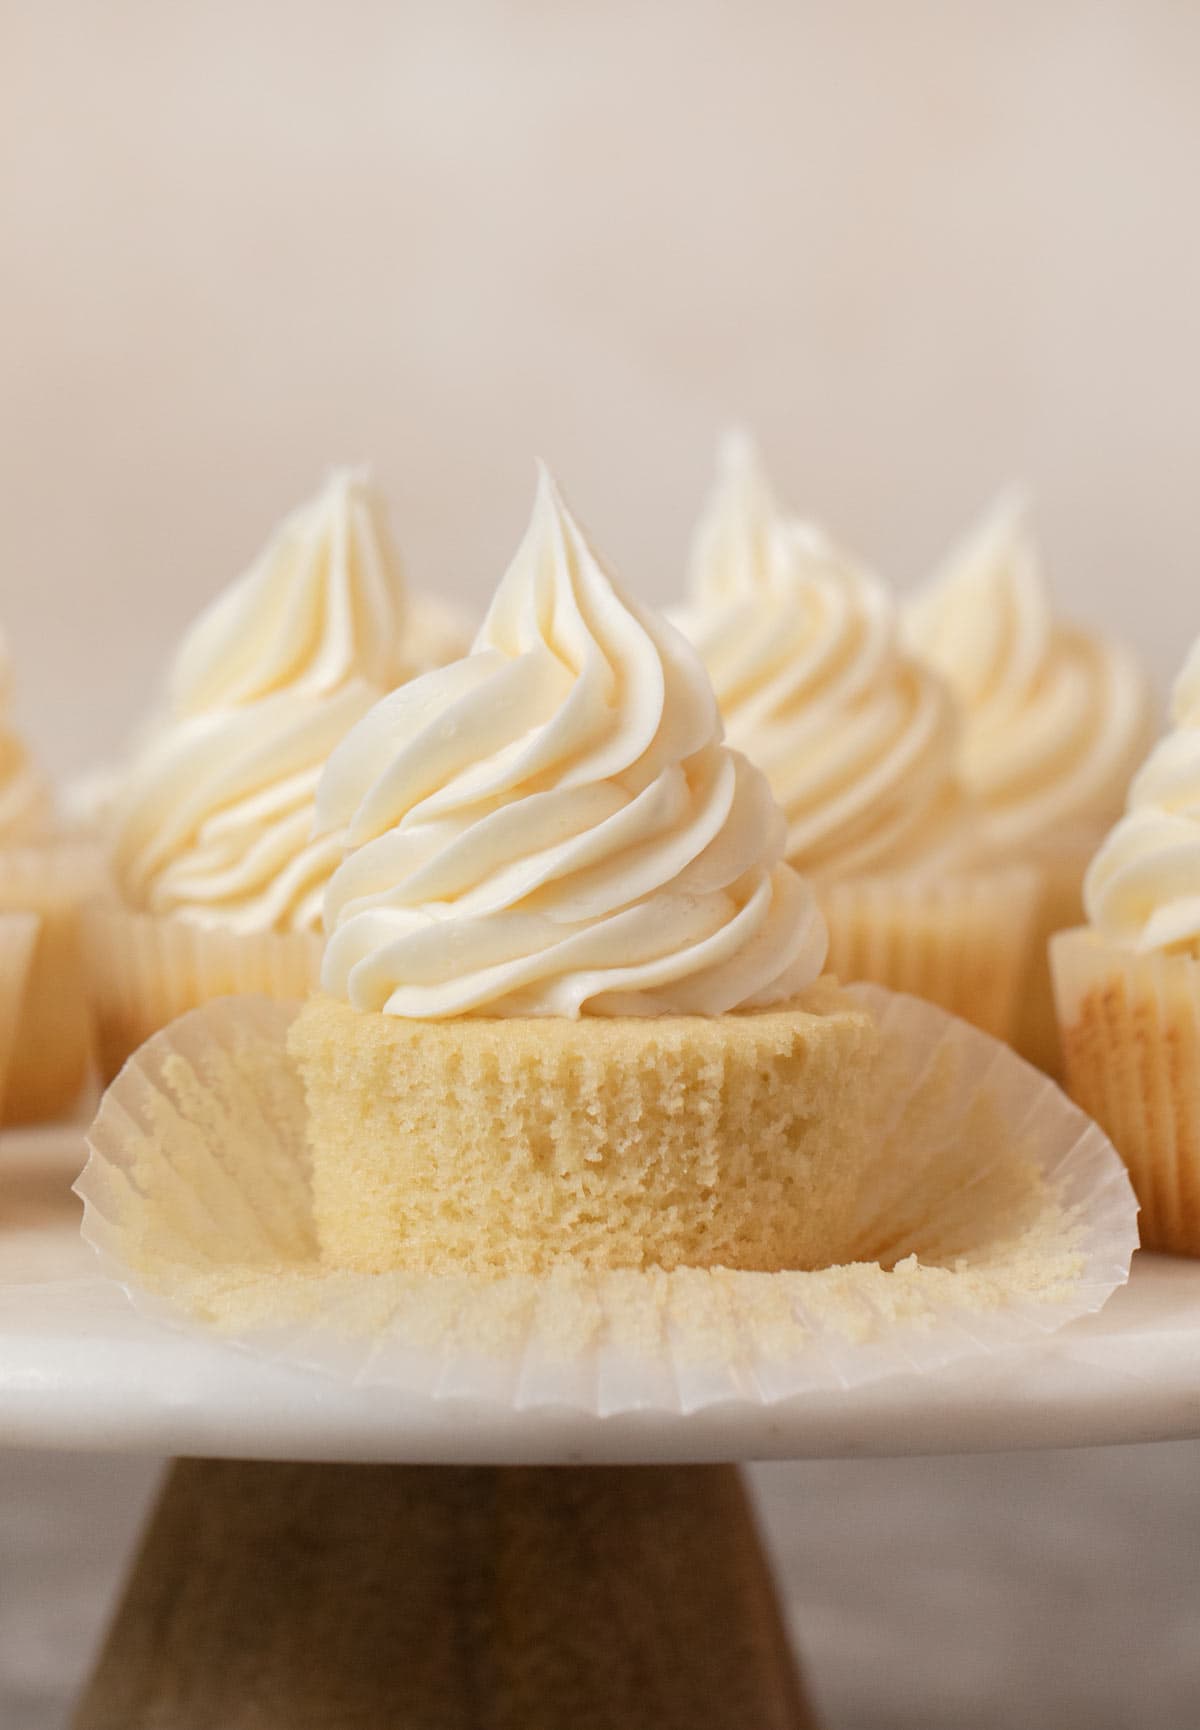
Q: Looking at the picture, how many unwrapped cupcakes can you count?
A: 1